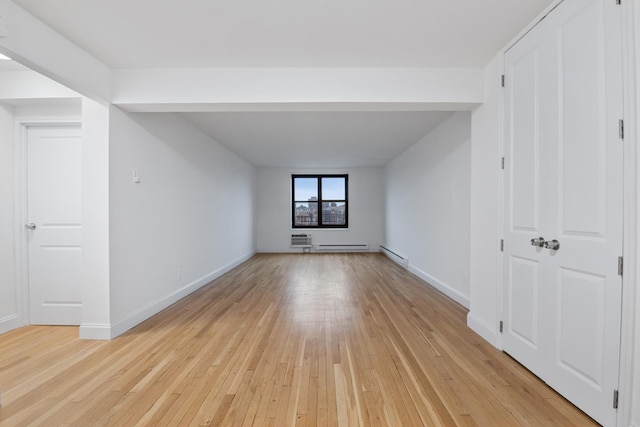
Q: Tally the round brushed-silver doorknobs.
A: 3